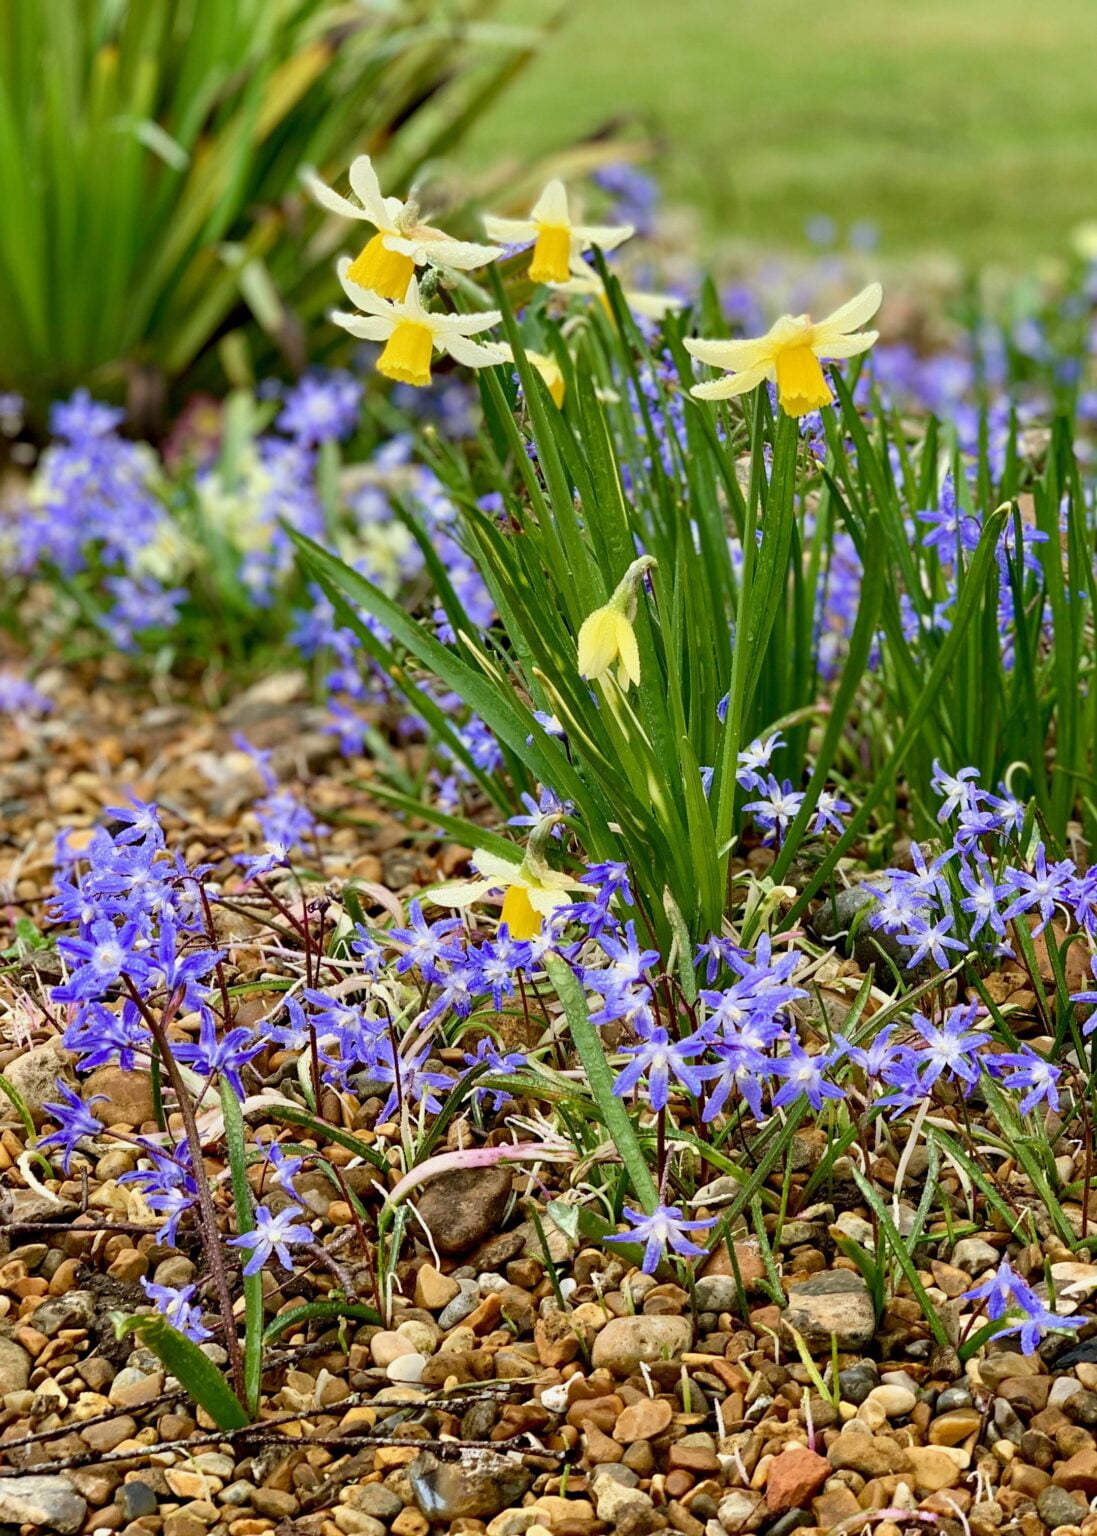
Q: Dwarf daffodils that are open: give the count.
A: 7